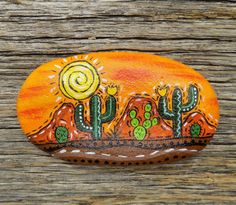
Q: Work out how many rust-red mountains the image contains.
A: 3